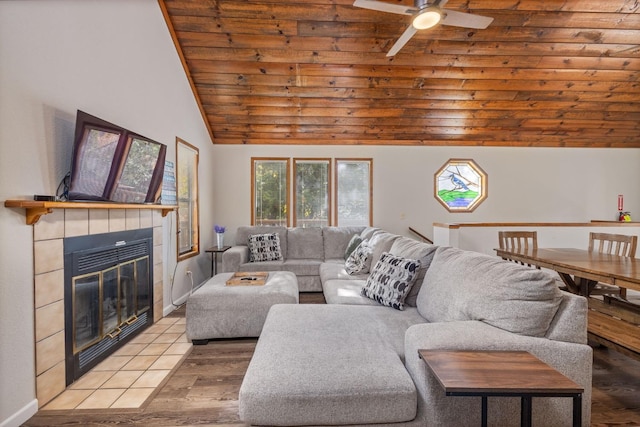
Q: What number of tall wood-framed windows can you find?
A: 4